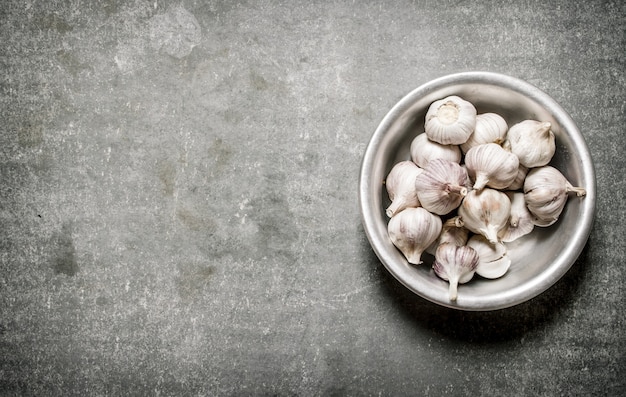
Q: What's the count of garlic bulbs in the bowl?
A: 15